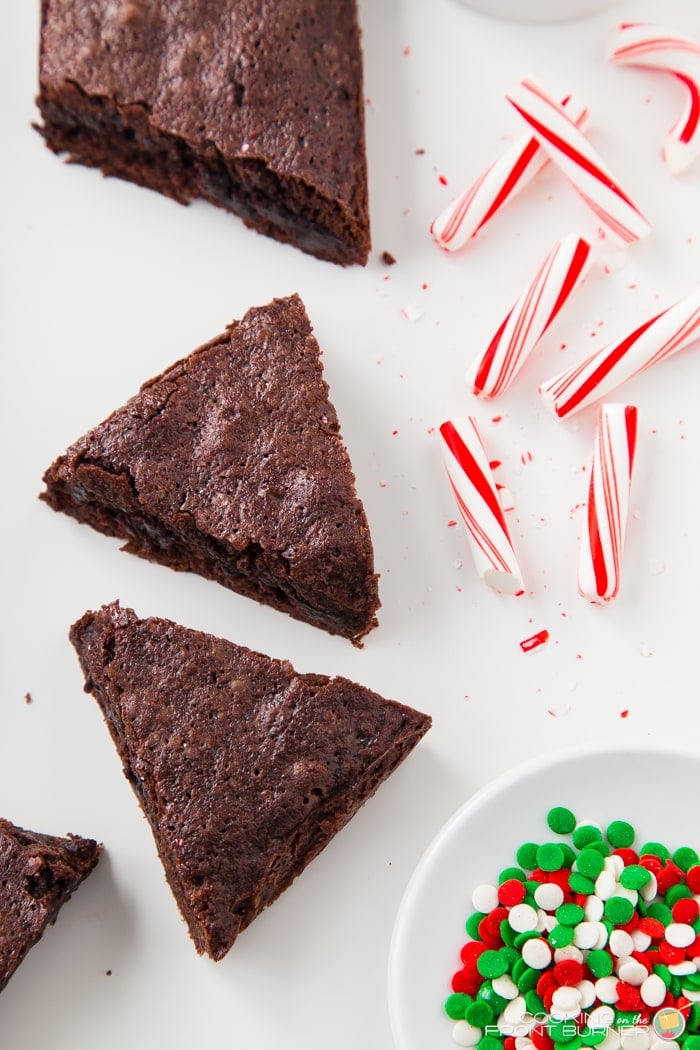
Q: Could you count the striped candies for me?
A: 7